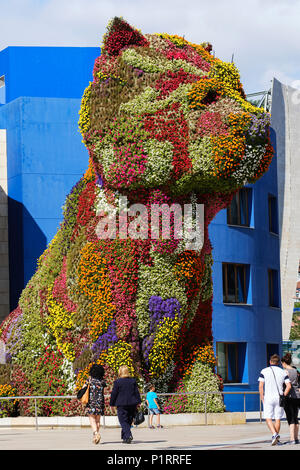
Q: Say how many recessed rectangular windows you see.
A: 6